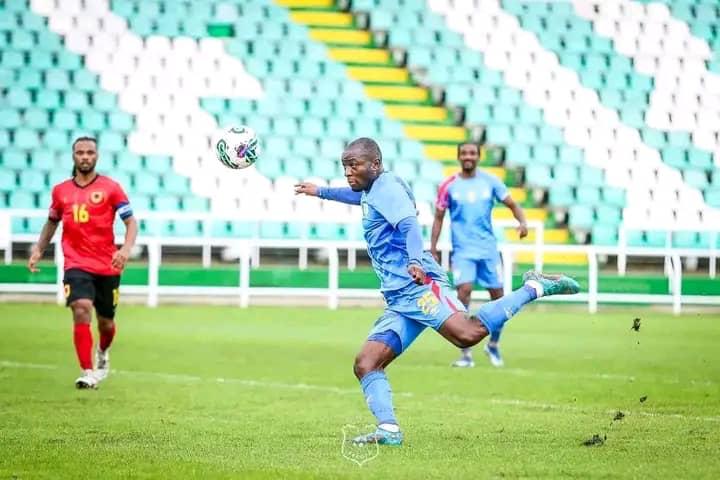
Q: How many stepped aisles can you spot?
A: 1